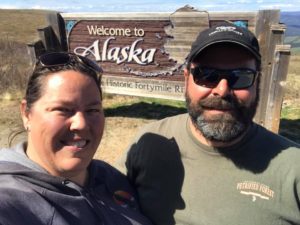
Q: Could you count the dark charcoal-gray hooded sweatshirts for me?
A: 1